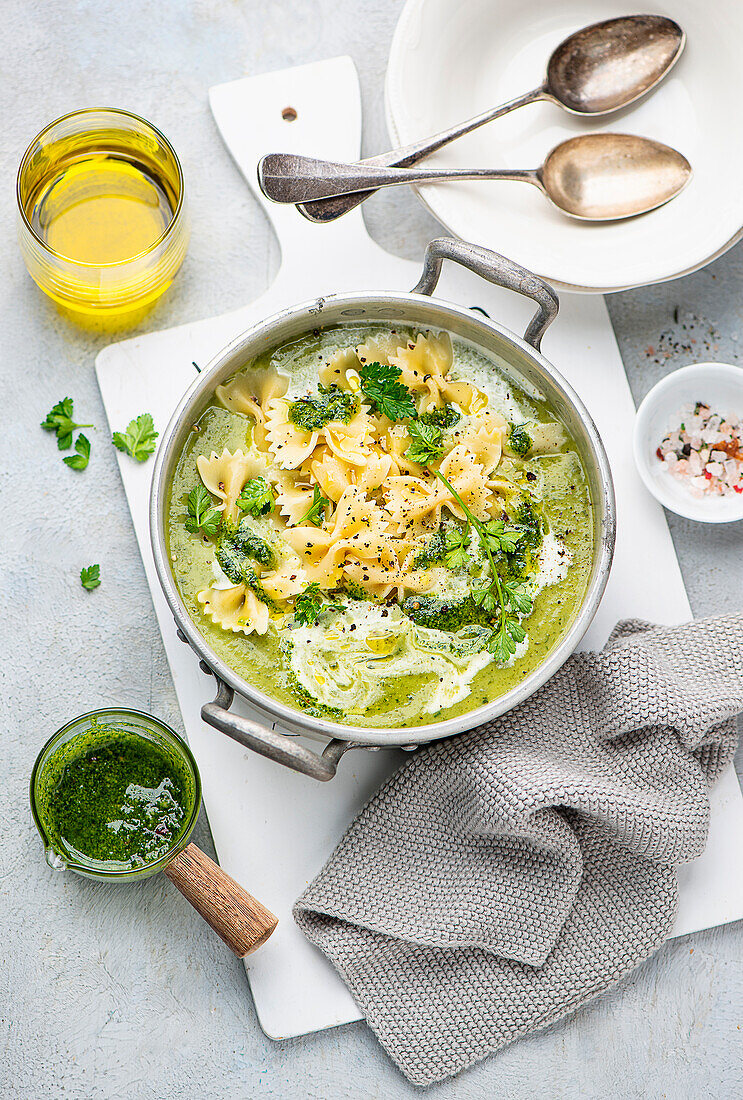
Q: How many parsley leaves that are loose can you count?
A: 4